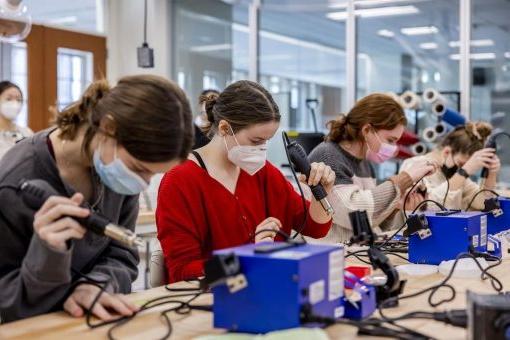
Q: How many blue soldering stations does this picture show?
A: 3